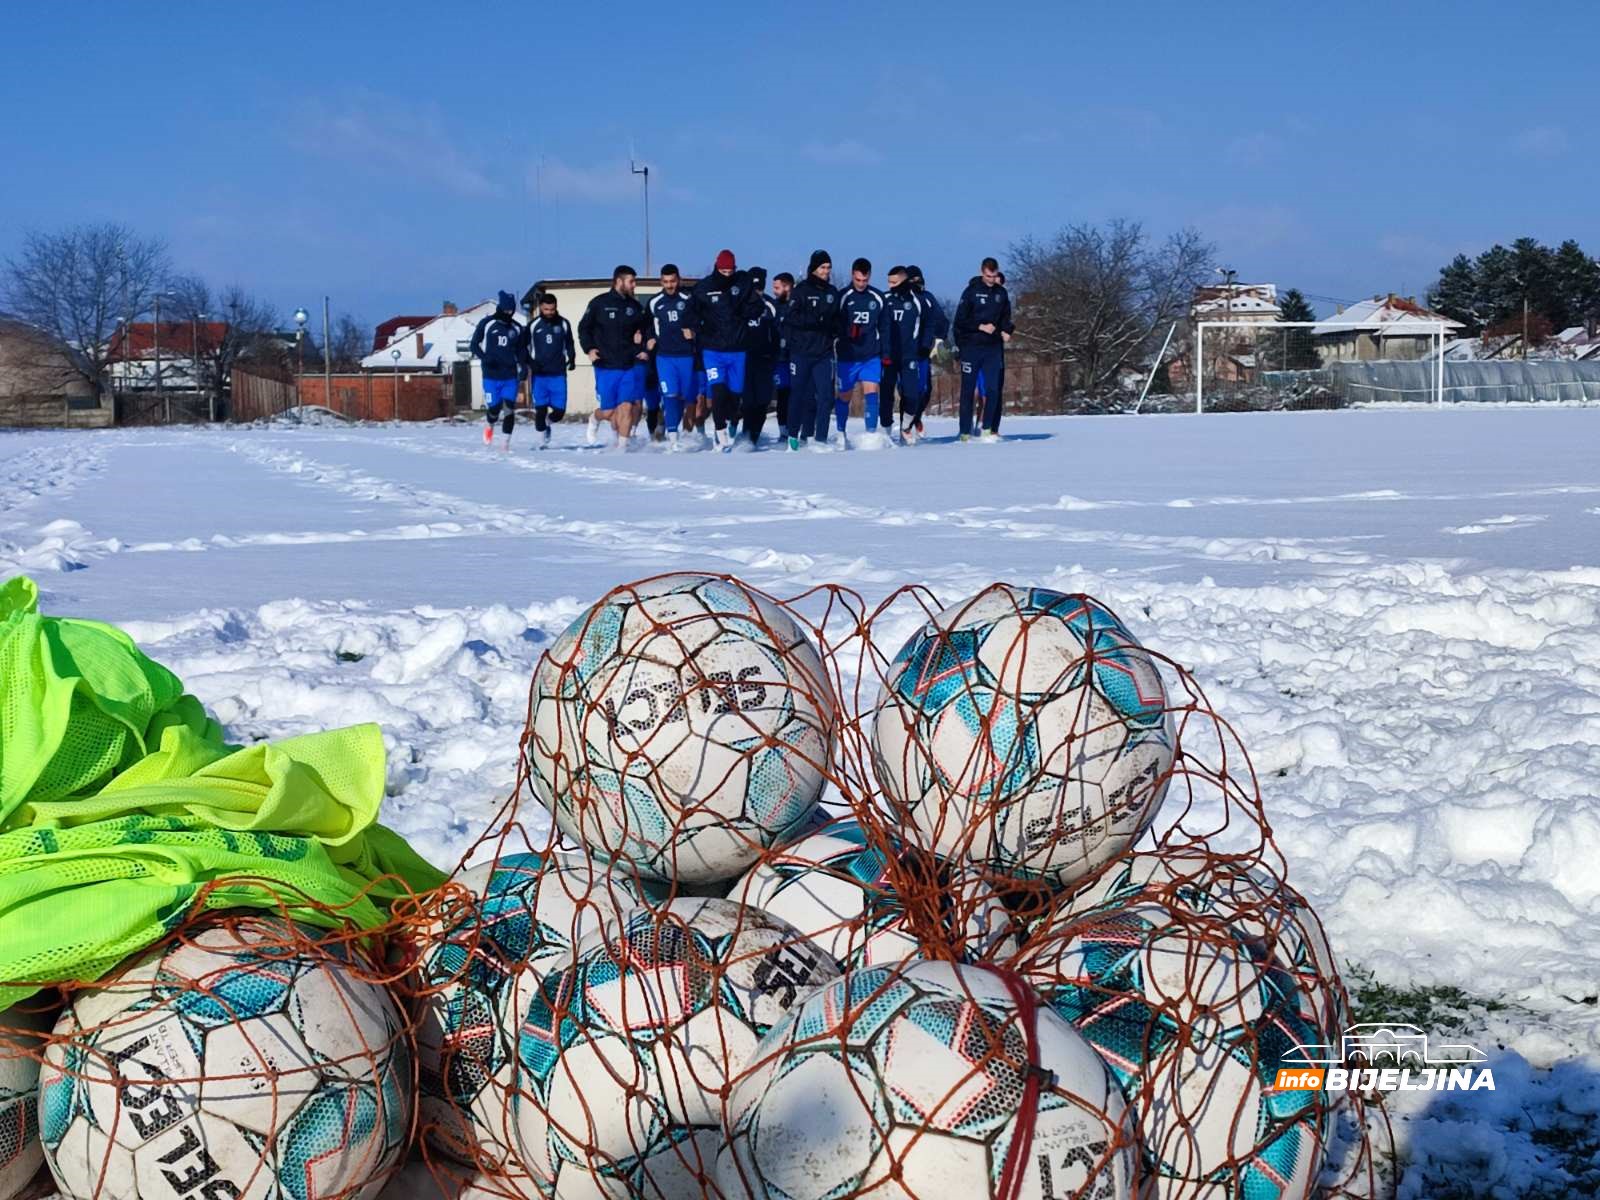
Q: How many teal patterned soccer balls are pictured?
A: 10